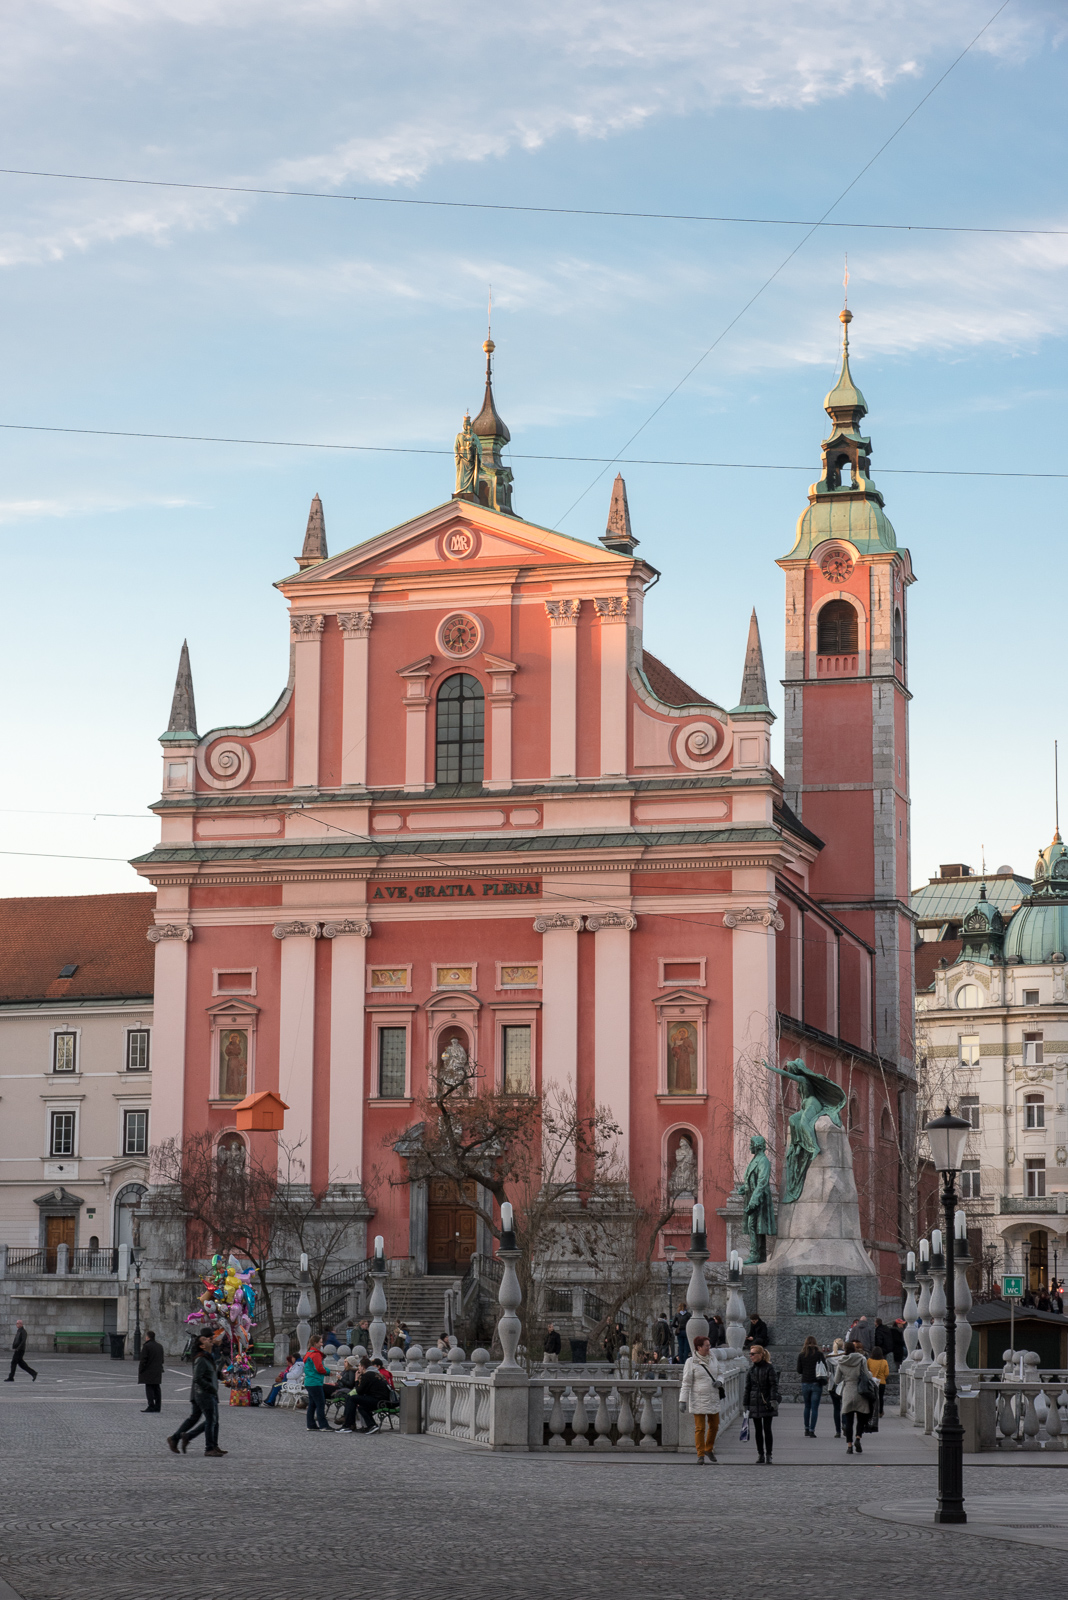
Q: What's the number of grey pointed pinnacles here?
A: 4